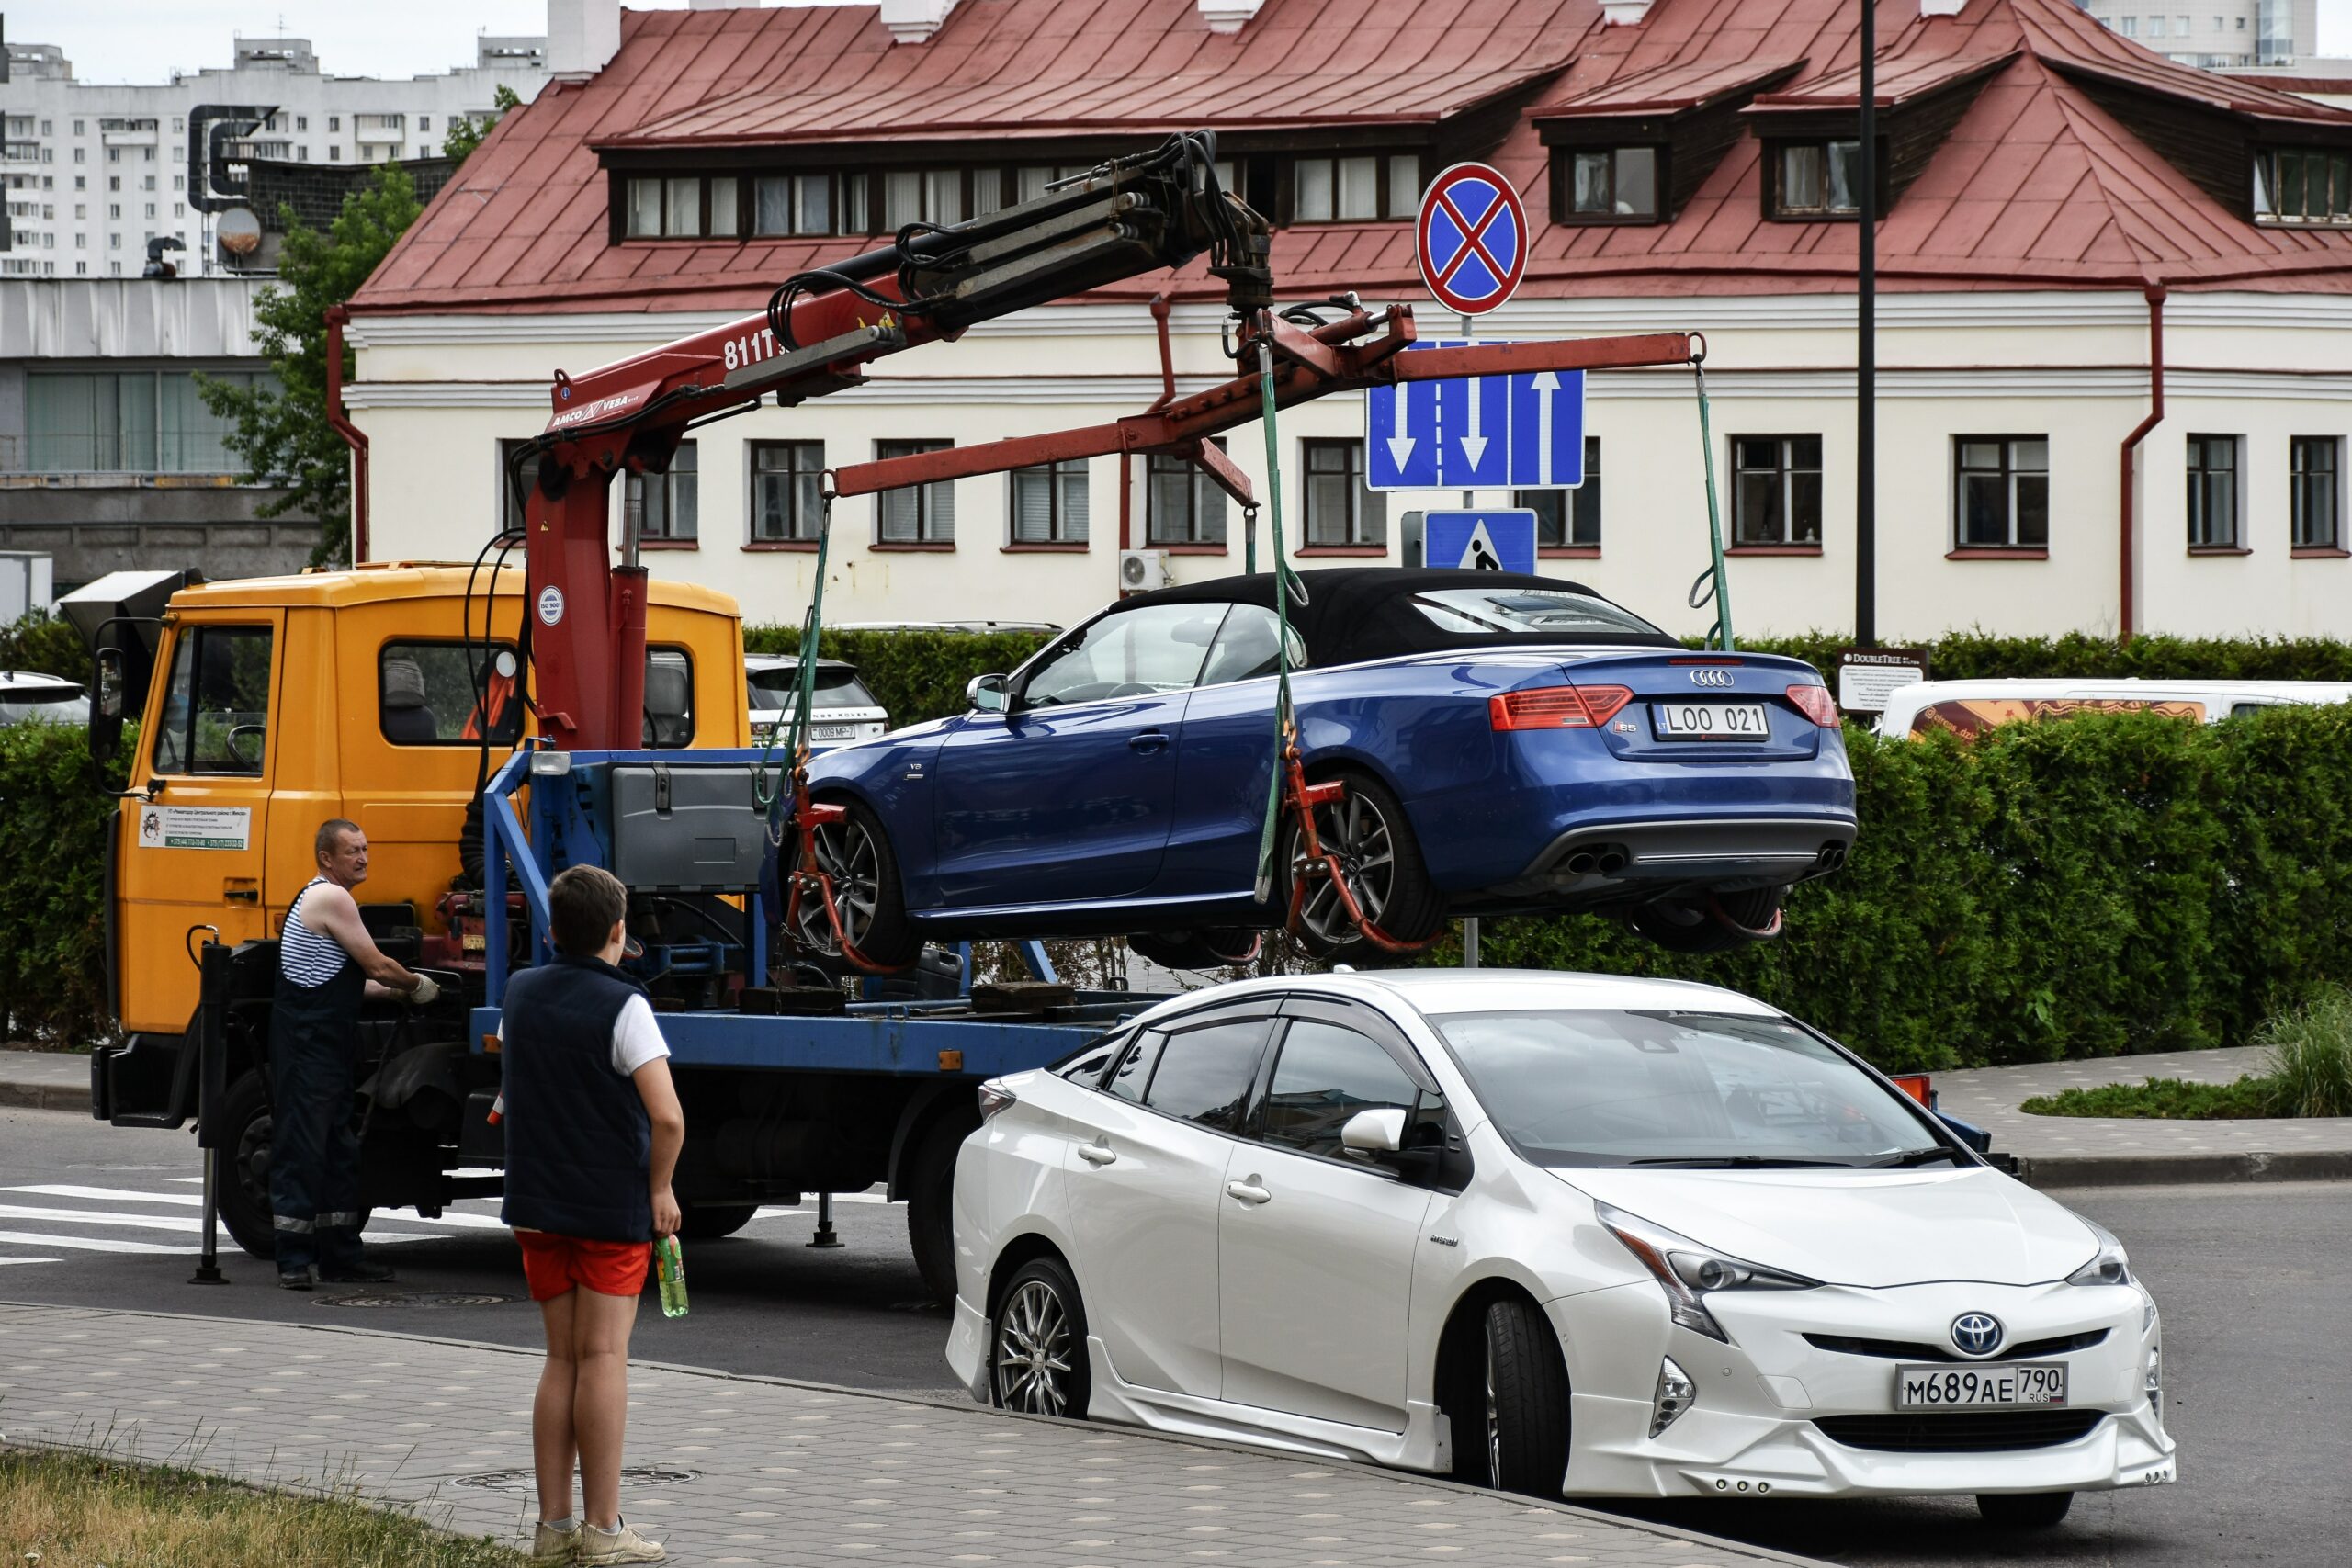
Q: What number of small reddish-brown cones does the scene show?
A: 0